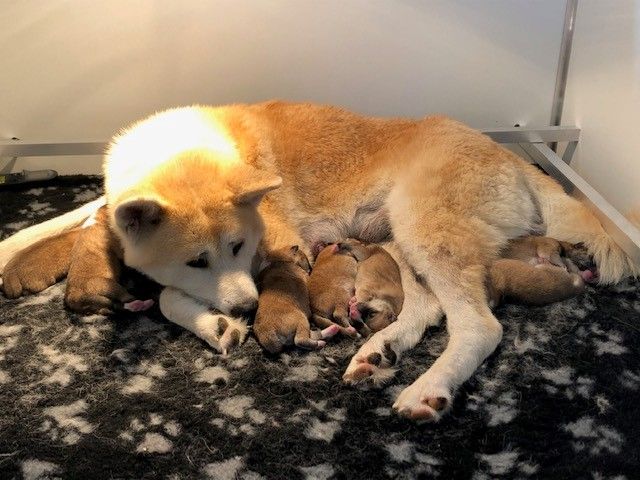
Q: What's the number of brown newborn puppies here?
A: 7